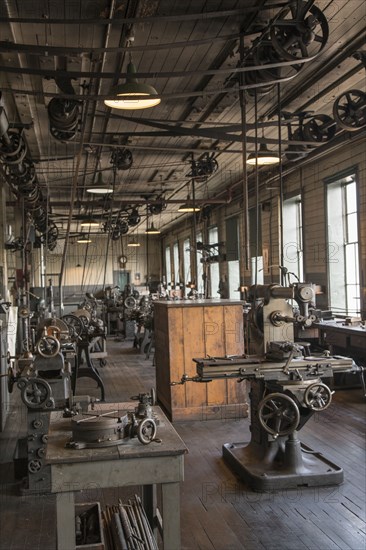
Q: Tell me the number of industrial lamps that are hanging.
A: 8